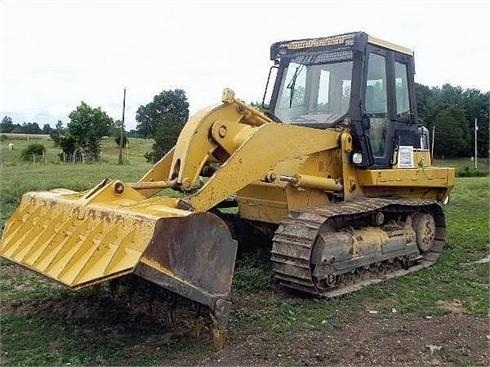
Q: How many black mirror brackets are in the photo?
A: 1